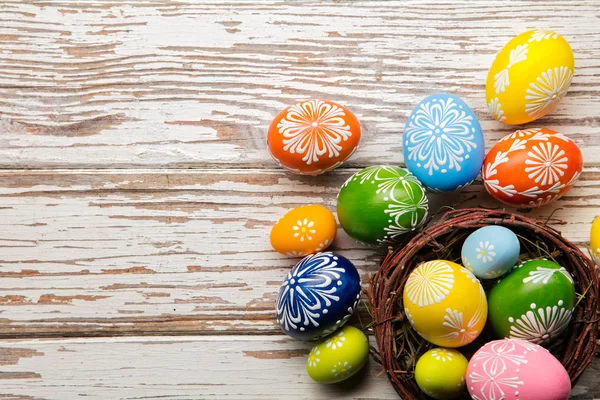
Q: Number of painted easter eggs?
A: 14